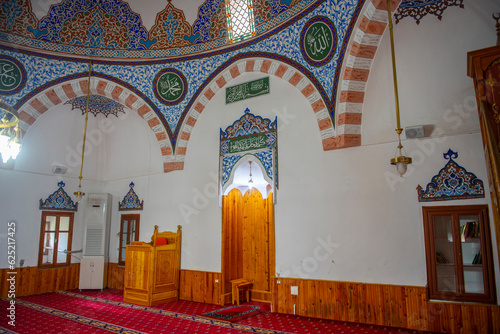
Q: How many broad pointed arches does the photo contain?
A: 3